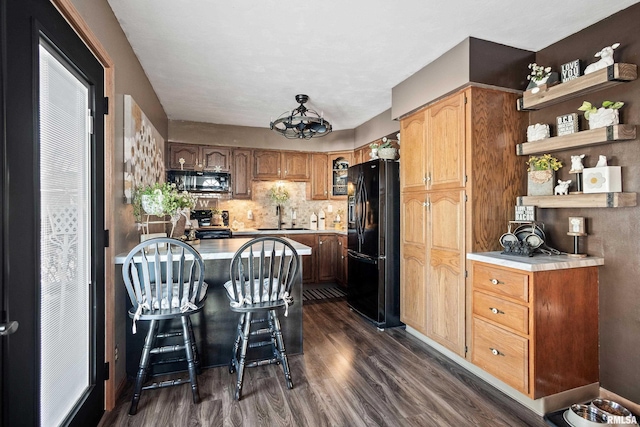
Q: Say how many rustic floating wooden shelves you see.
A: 3